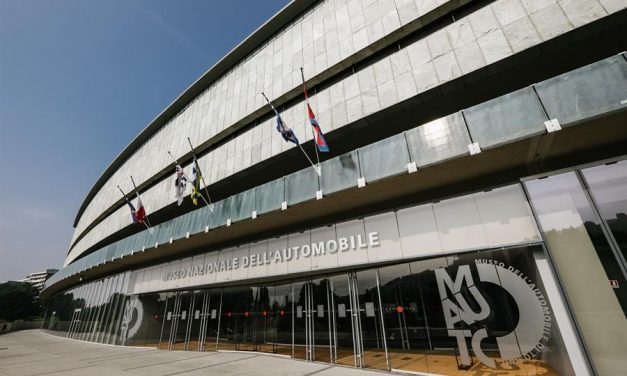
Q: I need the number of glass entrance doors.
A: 8